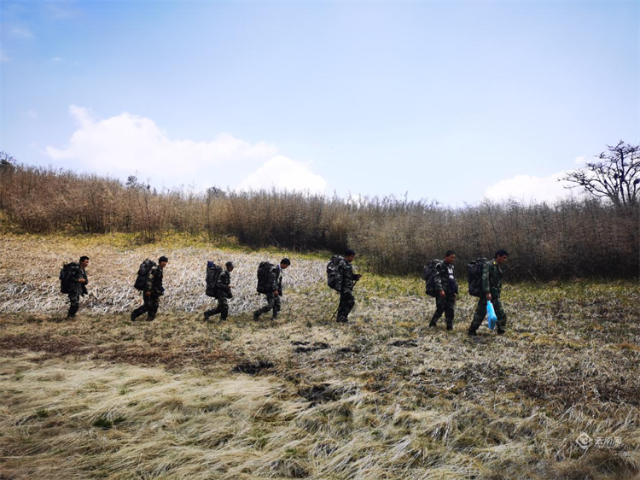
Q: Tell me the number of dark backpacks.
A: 7